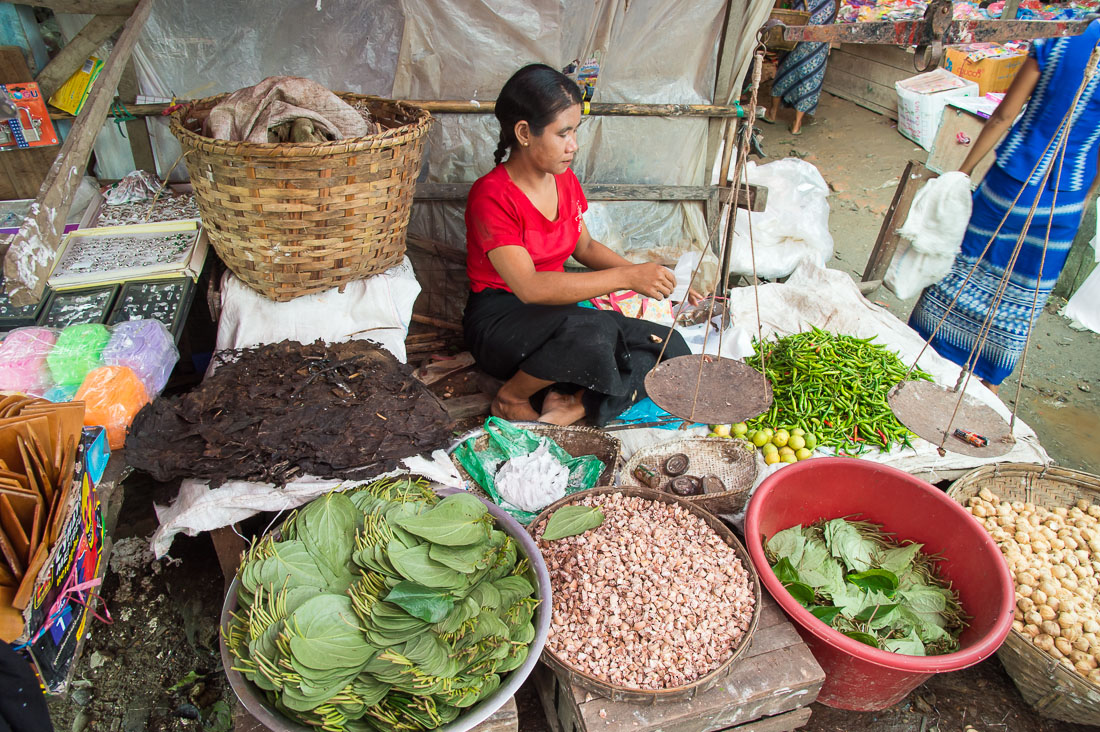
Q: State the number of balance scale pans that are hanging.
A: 2